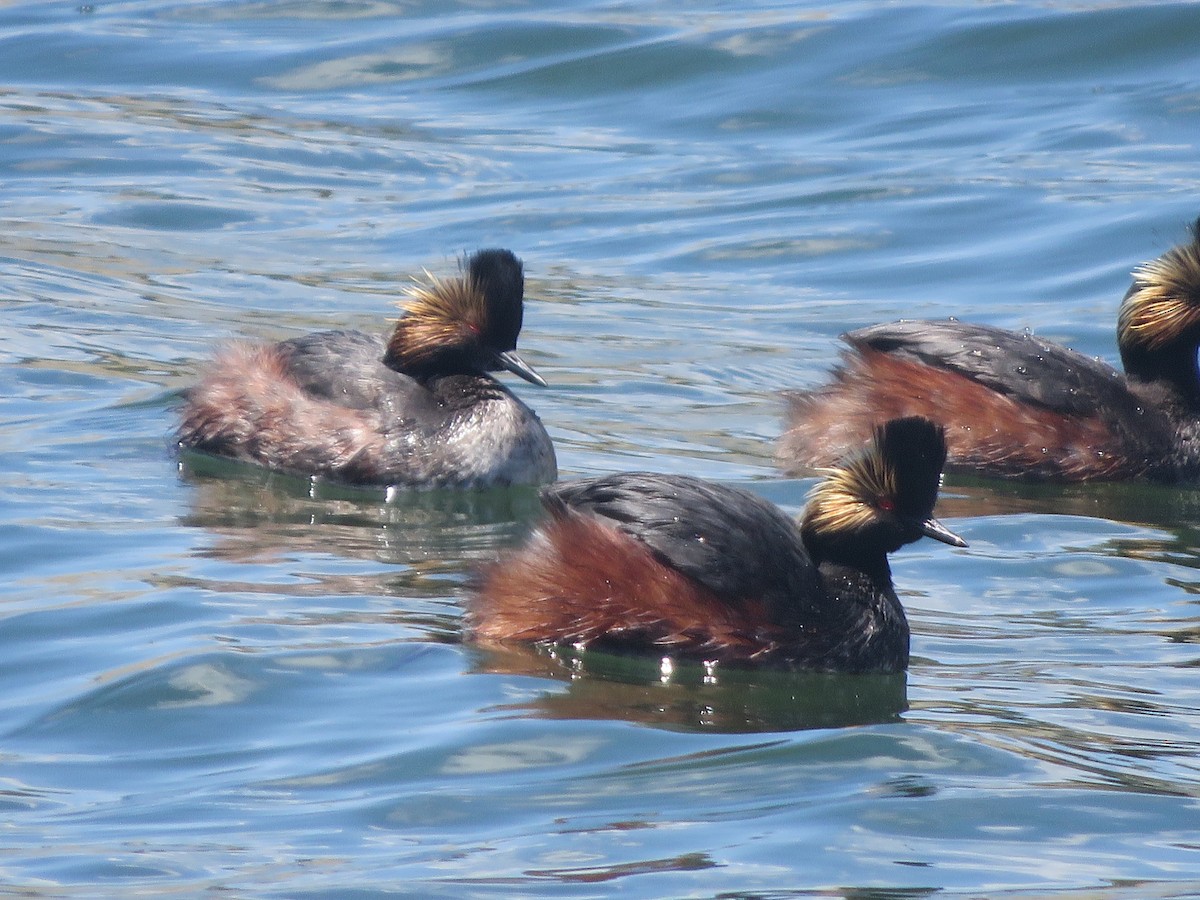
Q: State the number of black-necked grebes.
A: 3